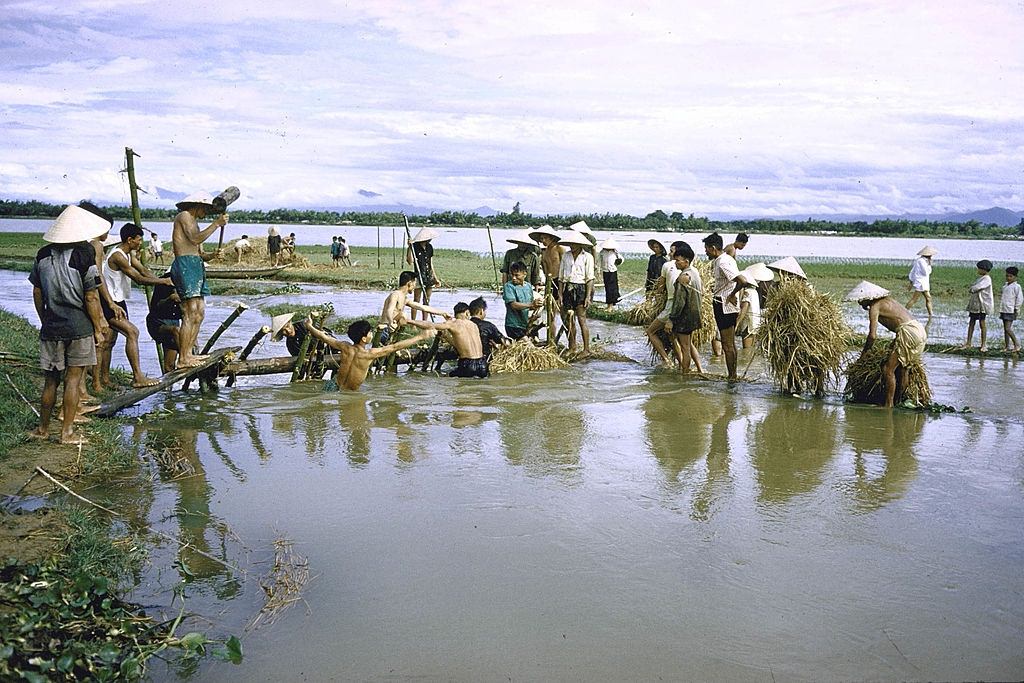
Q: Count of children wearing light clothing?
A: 2